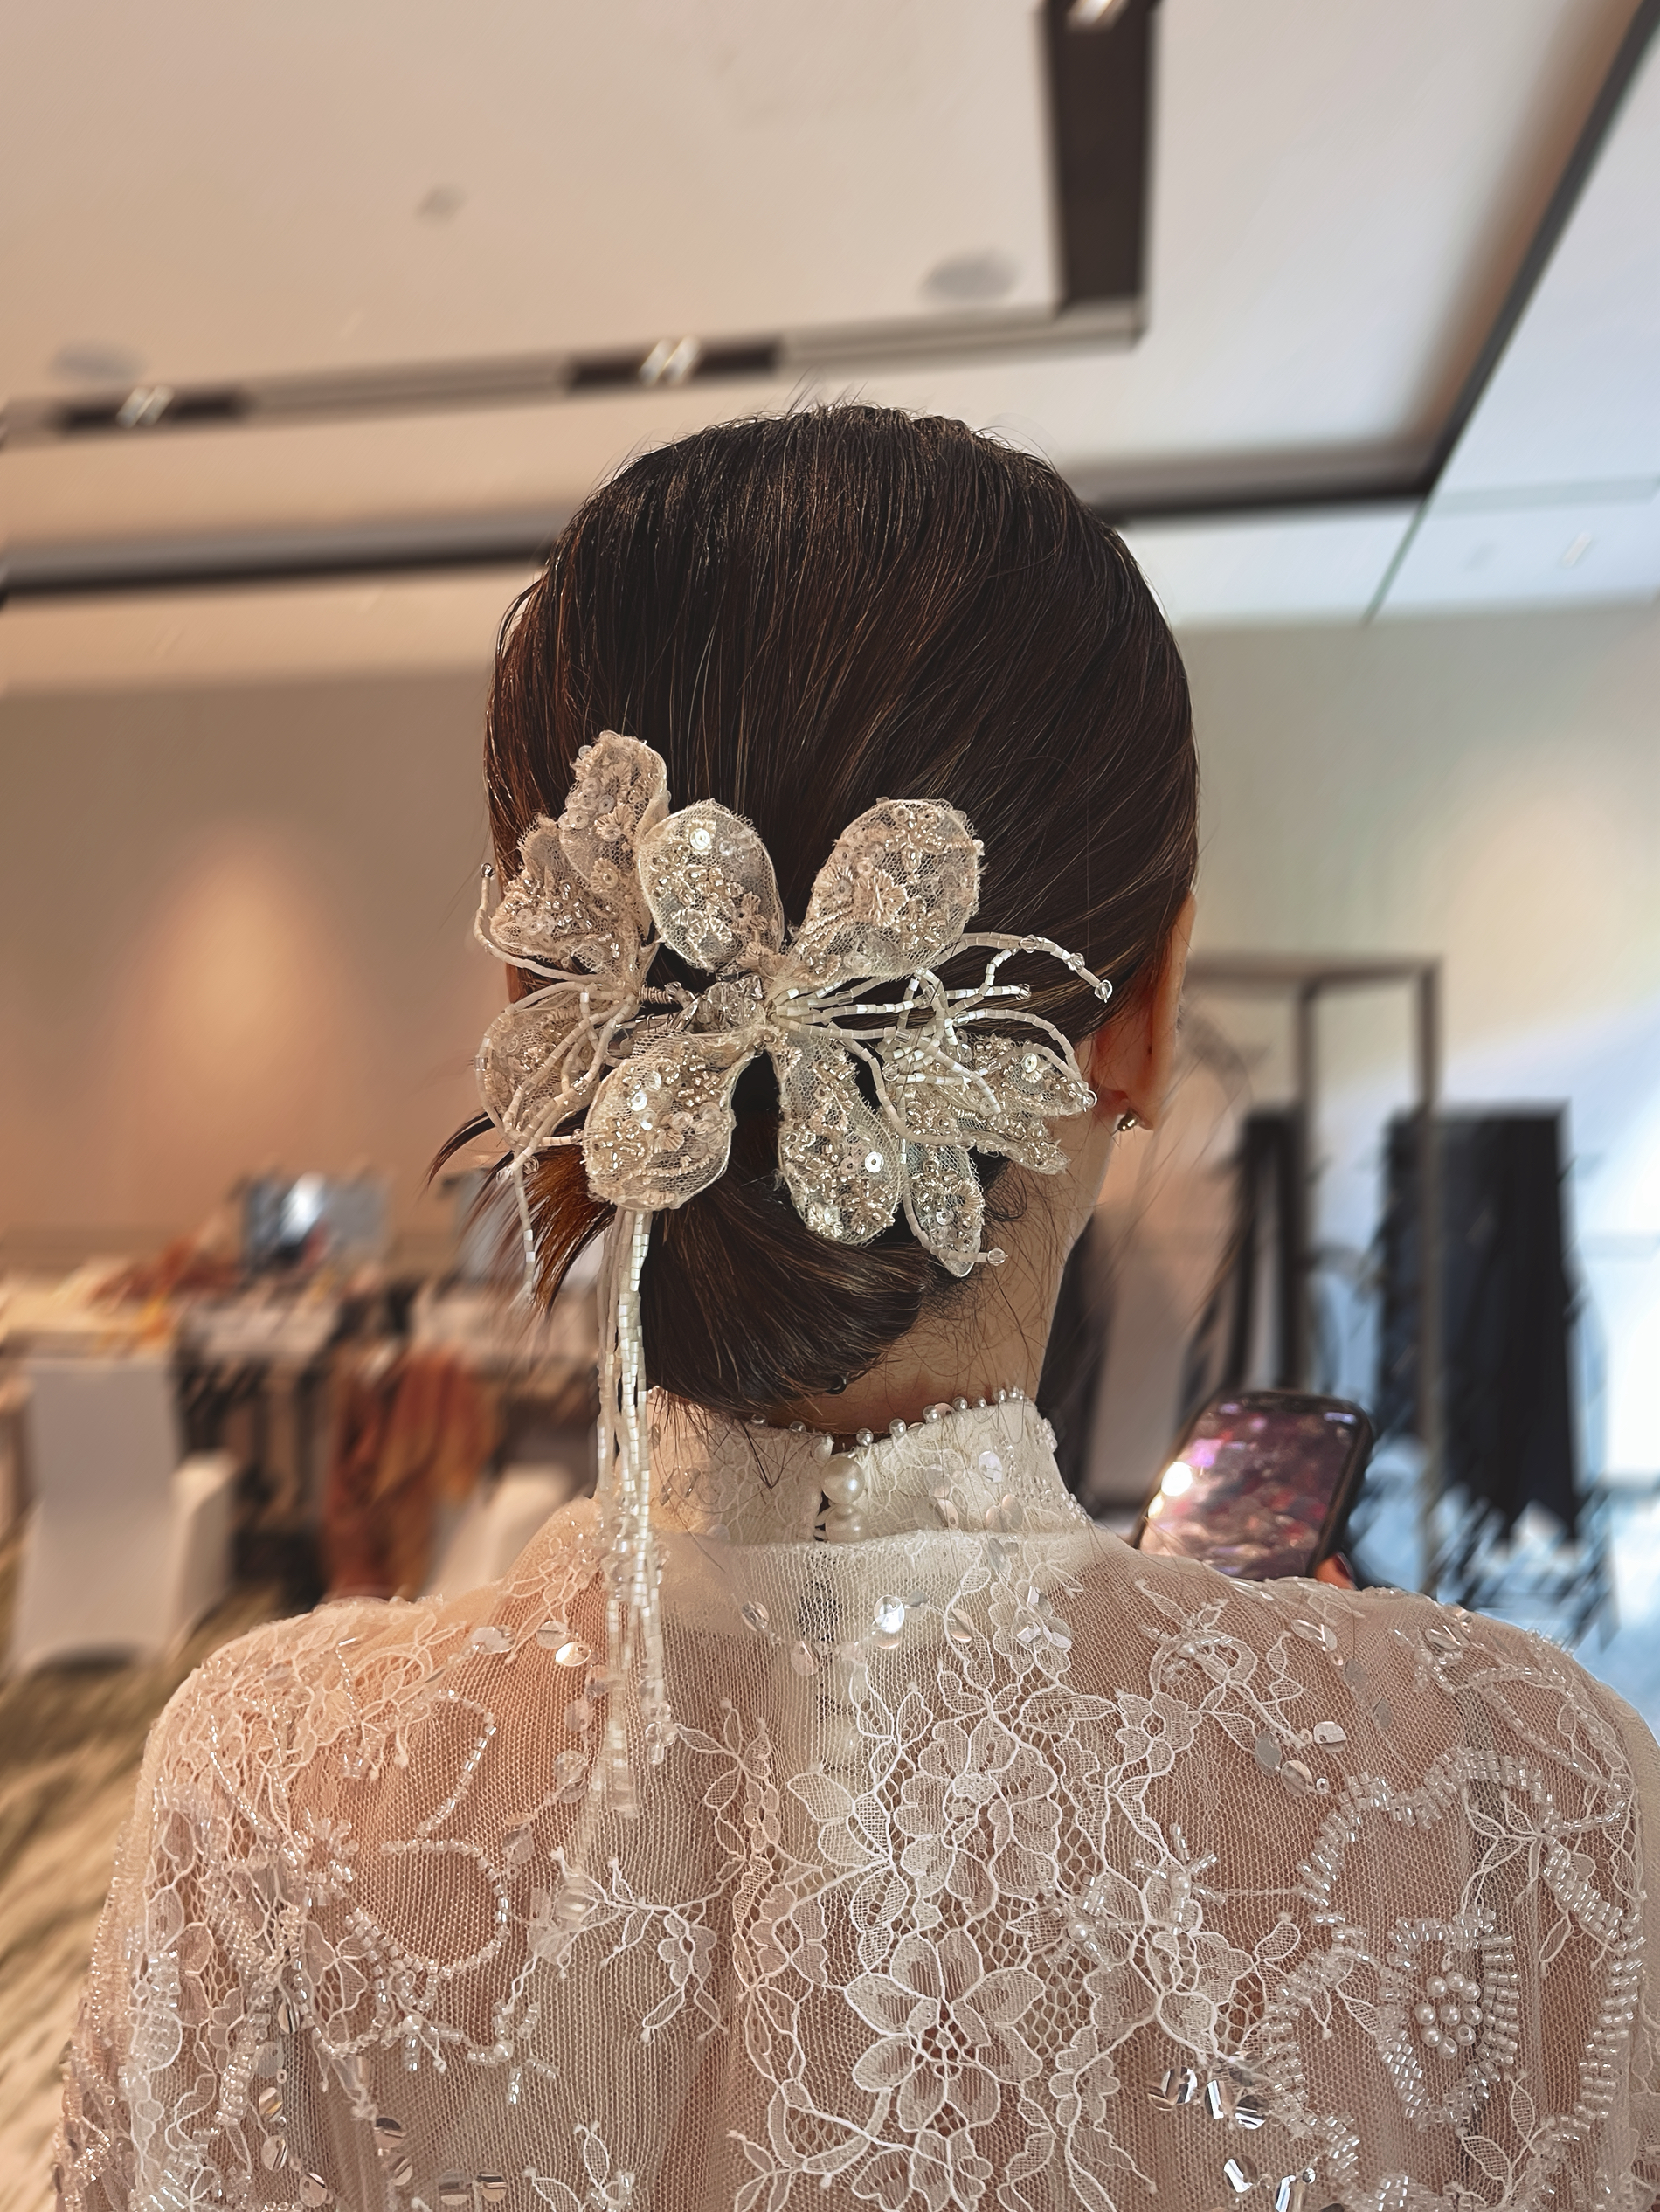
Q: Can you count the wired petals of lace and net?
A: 10